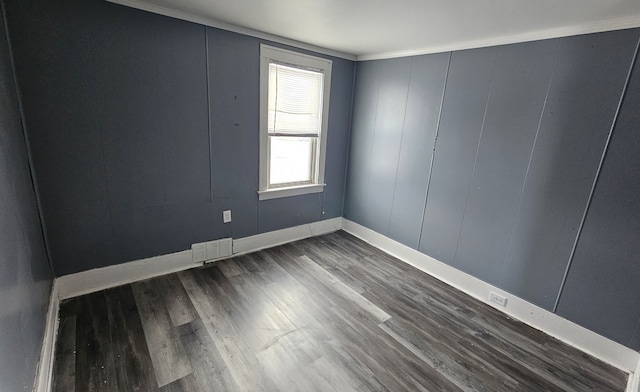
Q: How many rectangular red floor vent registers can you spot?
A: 0